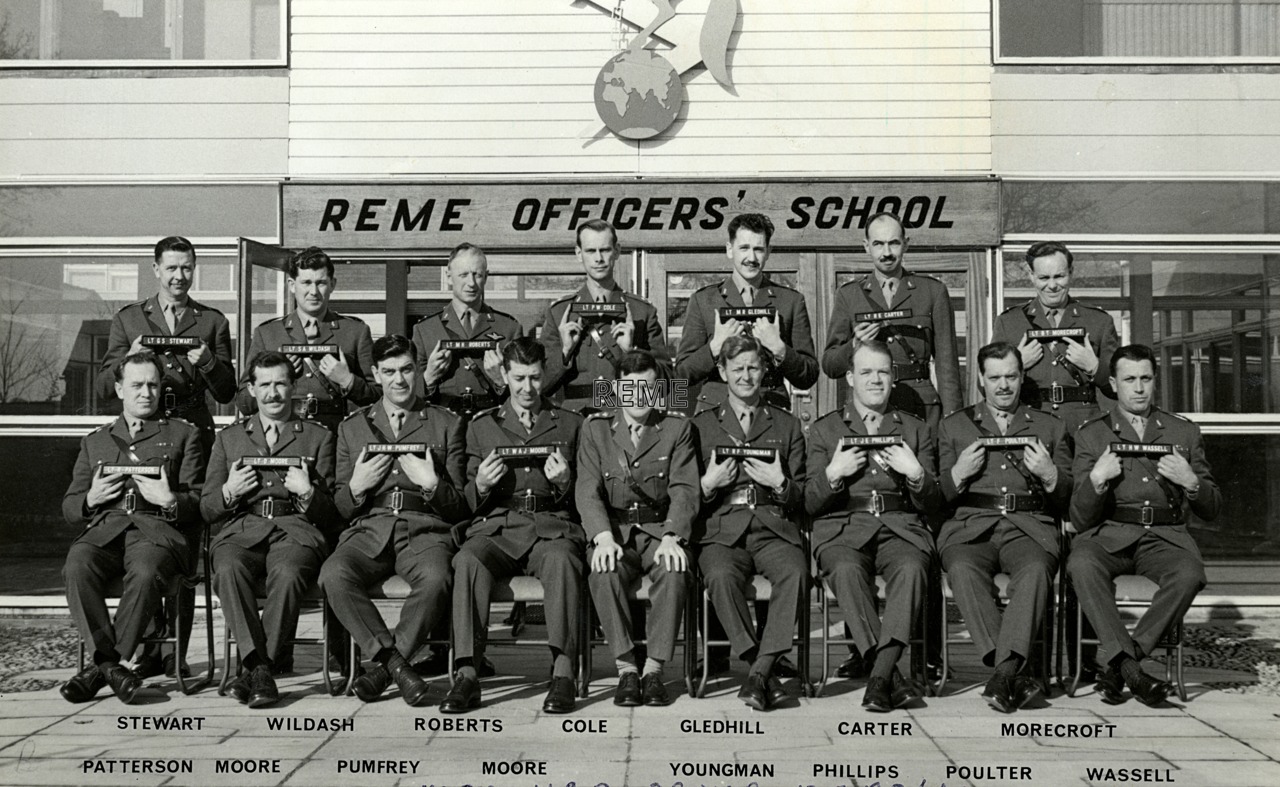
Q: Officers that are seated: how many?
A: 9